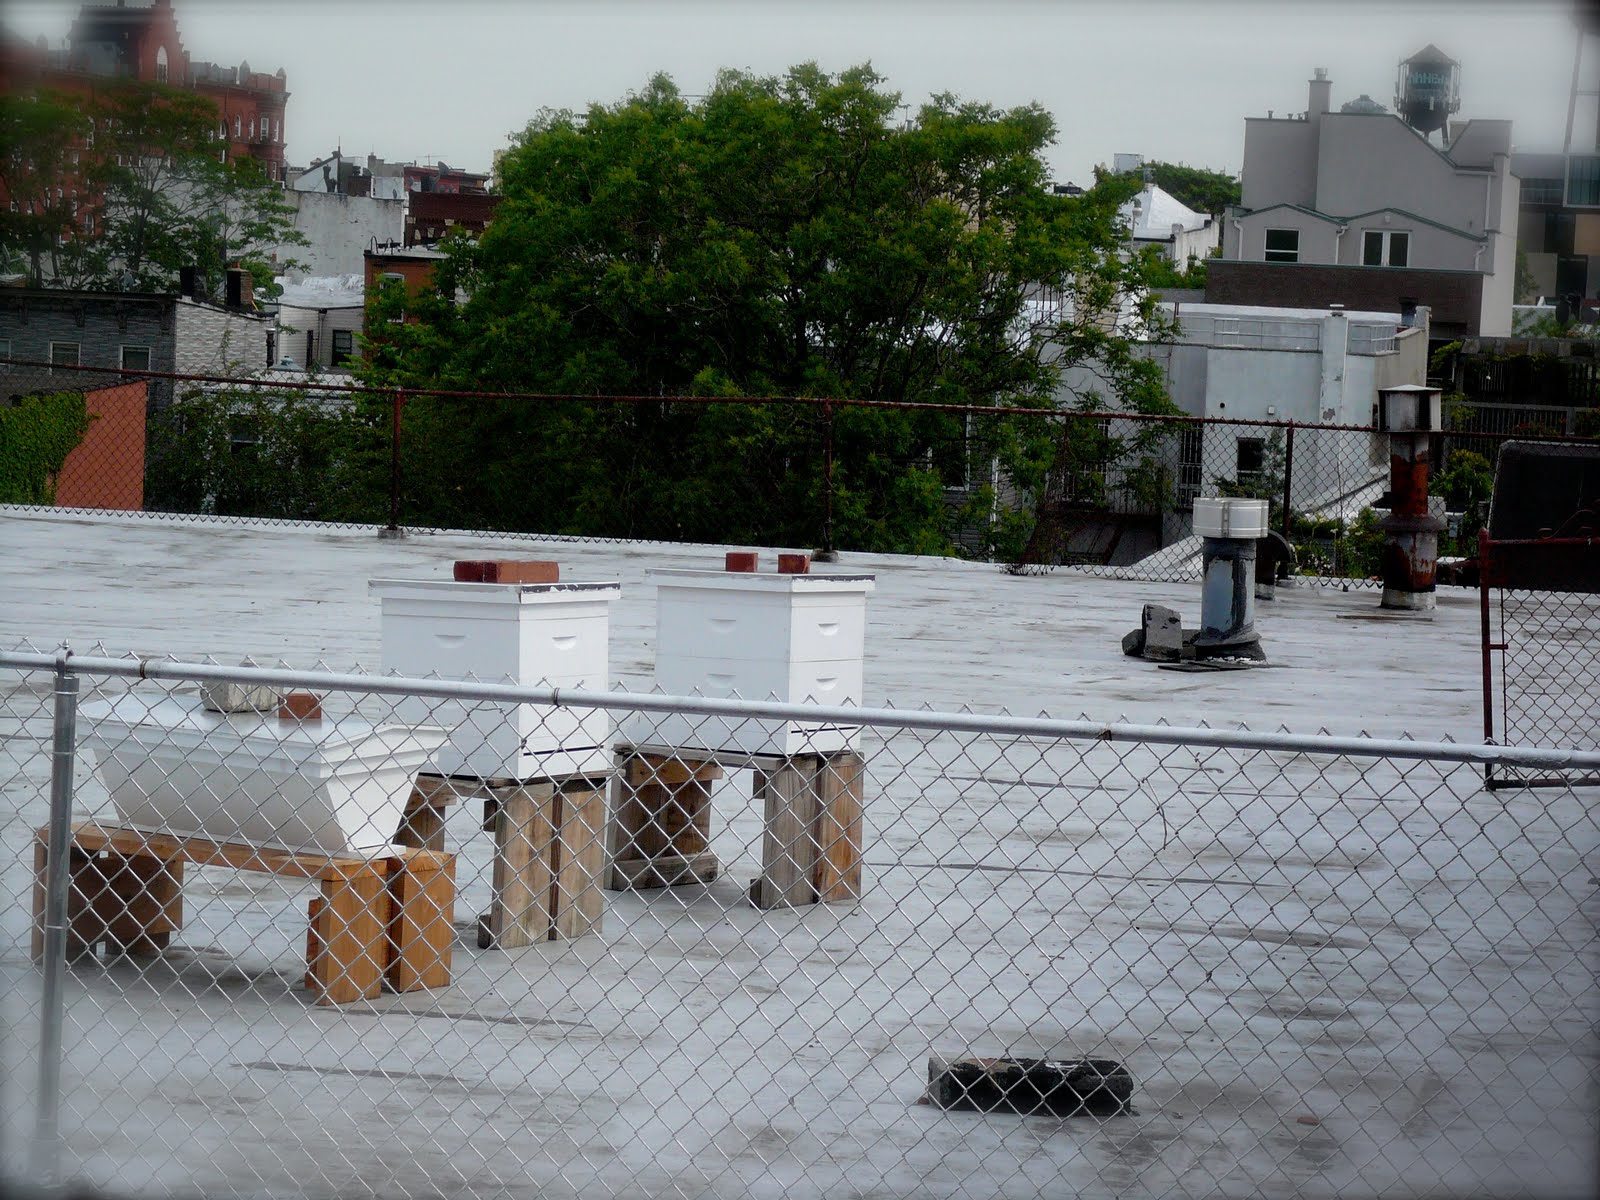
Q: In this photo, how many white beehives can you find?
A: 3